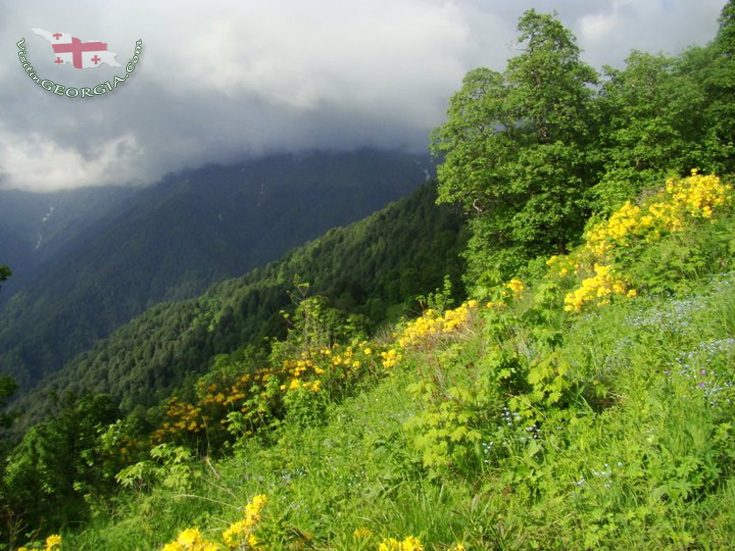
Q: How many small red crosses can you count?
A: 3